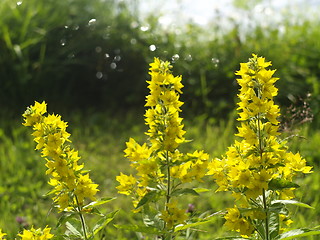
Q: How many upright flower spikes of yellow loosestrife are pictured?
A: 3